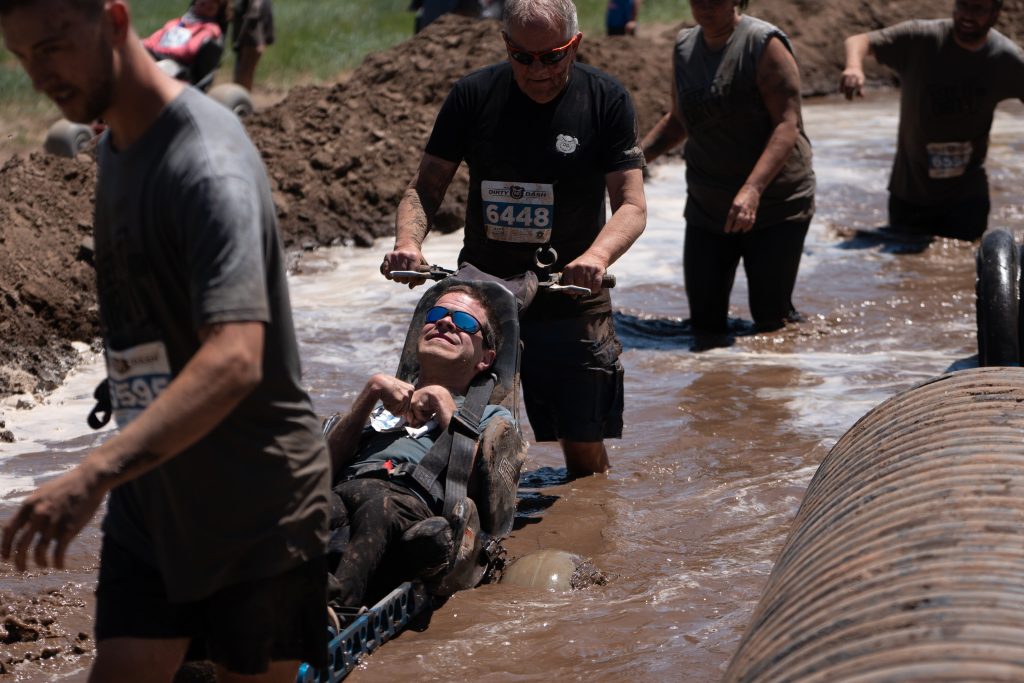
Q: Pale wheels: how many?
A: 3